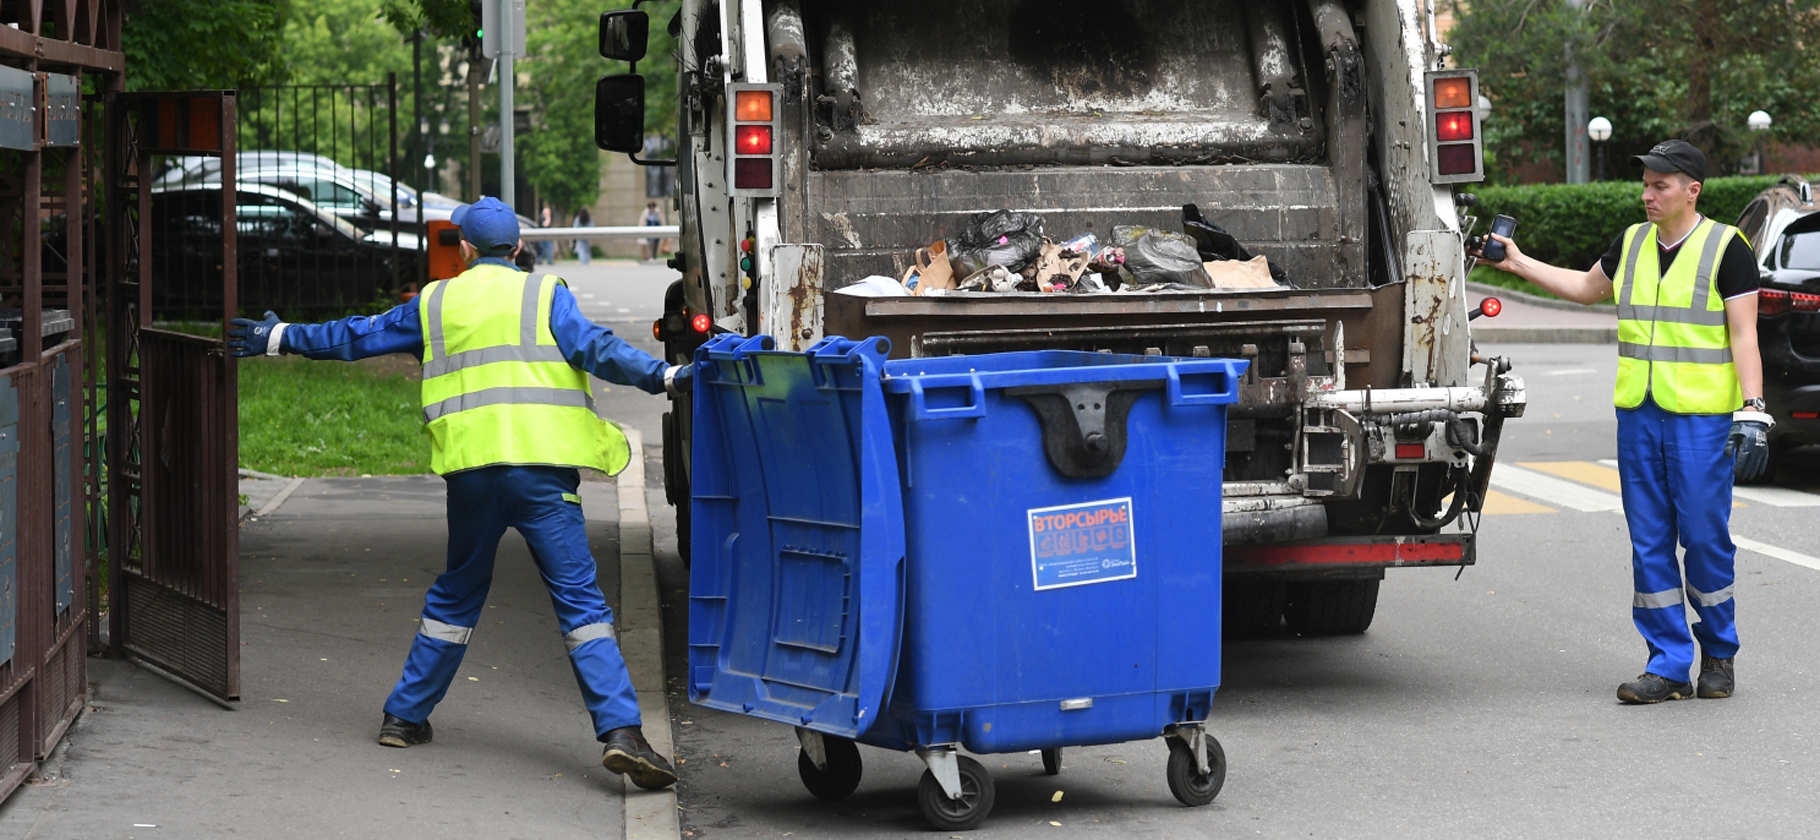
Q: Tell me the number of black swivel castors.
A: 4